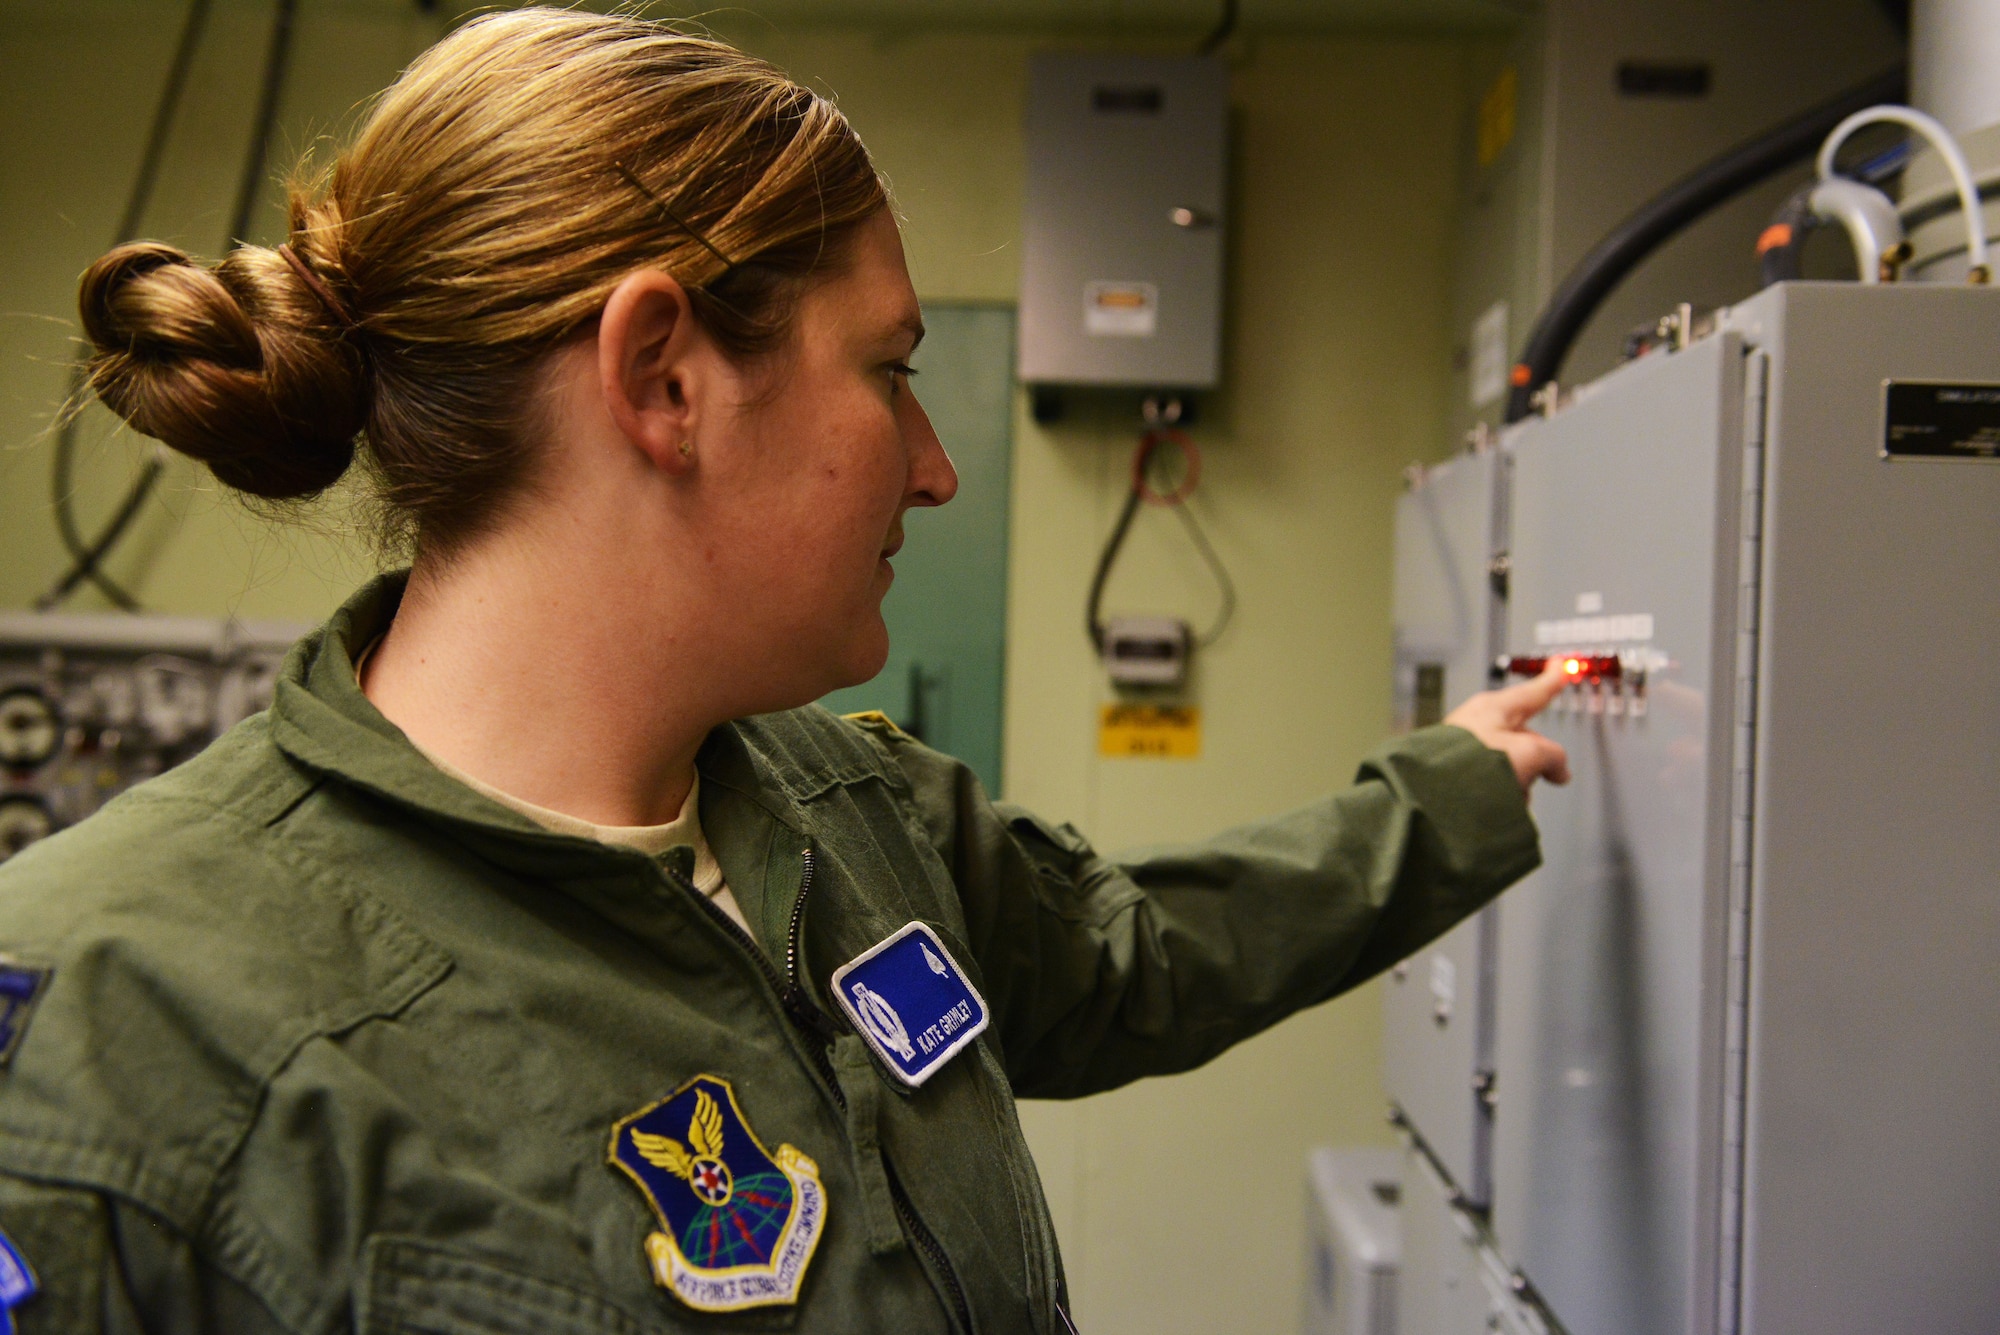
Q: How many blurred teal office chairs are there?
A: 0